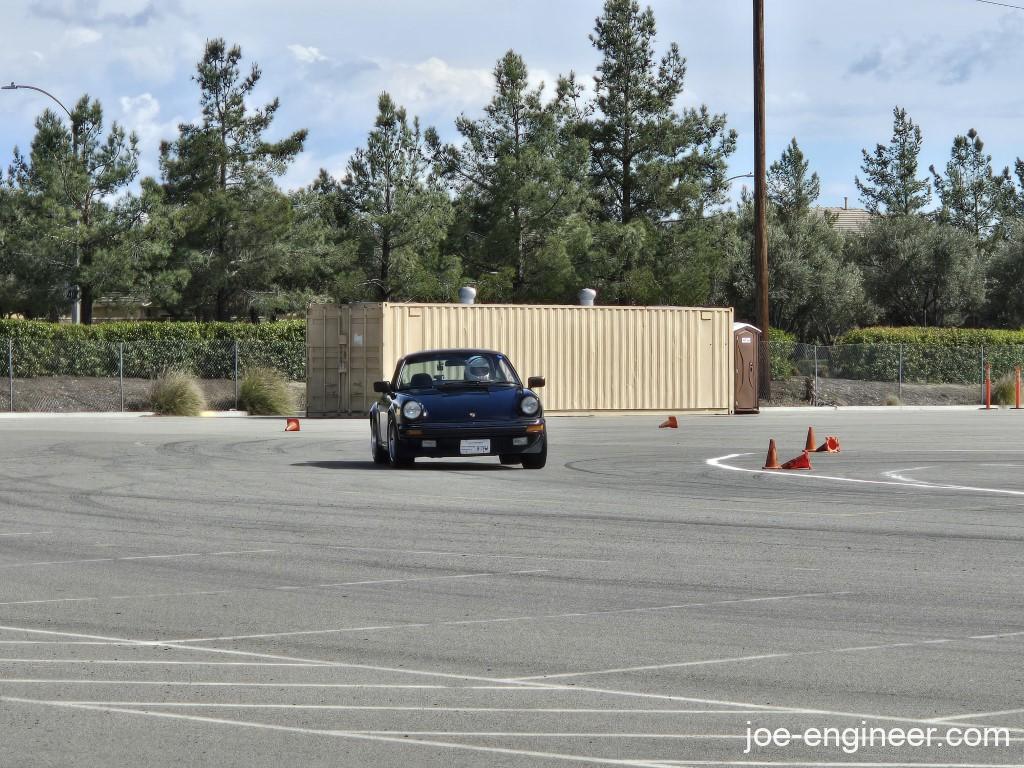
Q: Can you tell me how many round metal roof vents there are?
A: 2